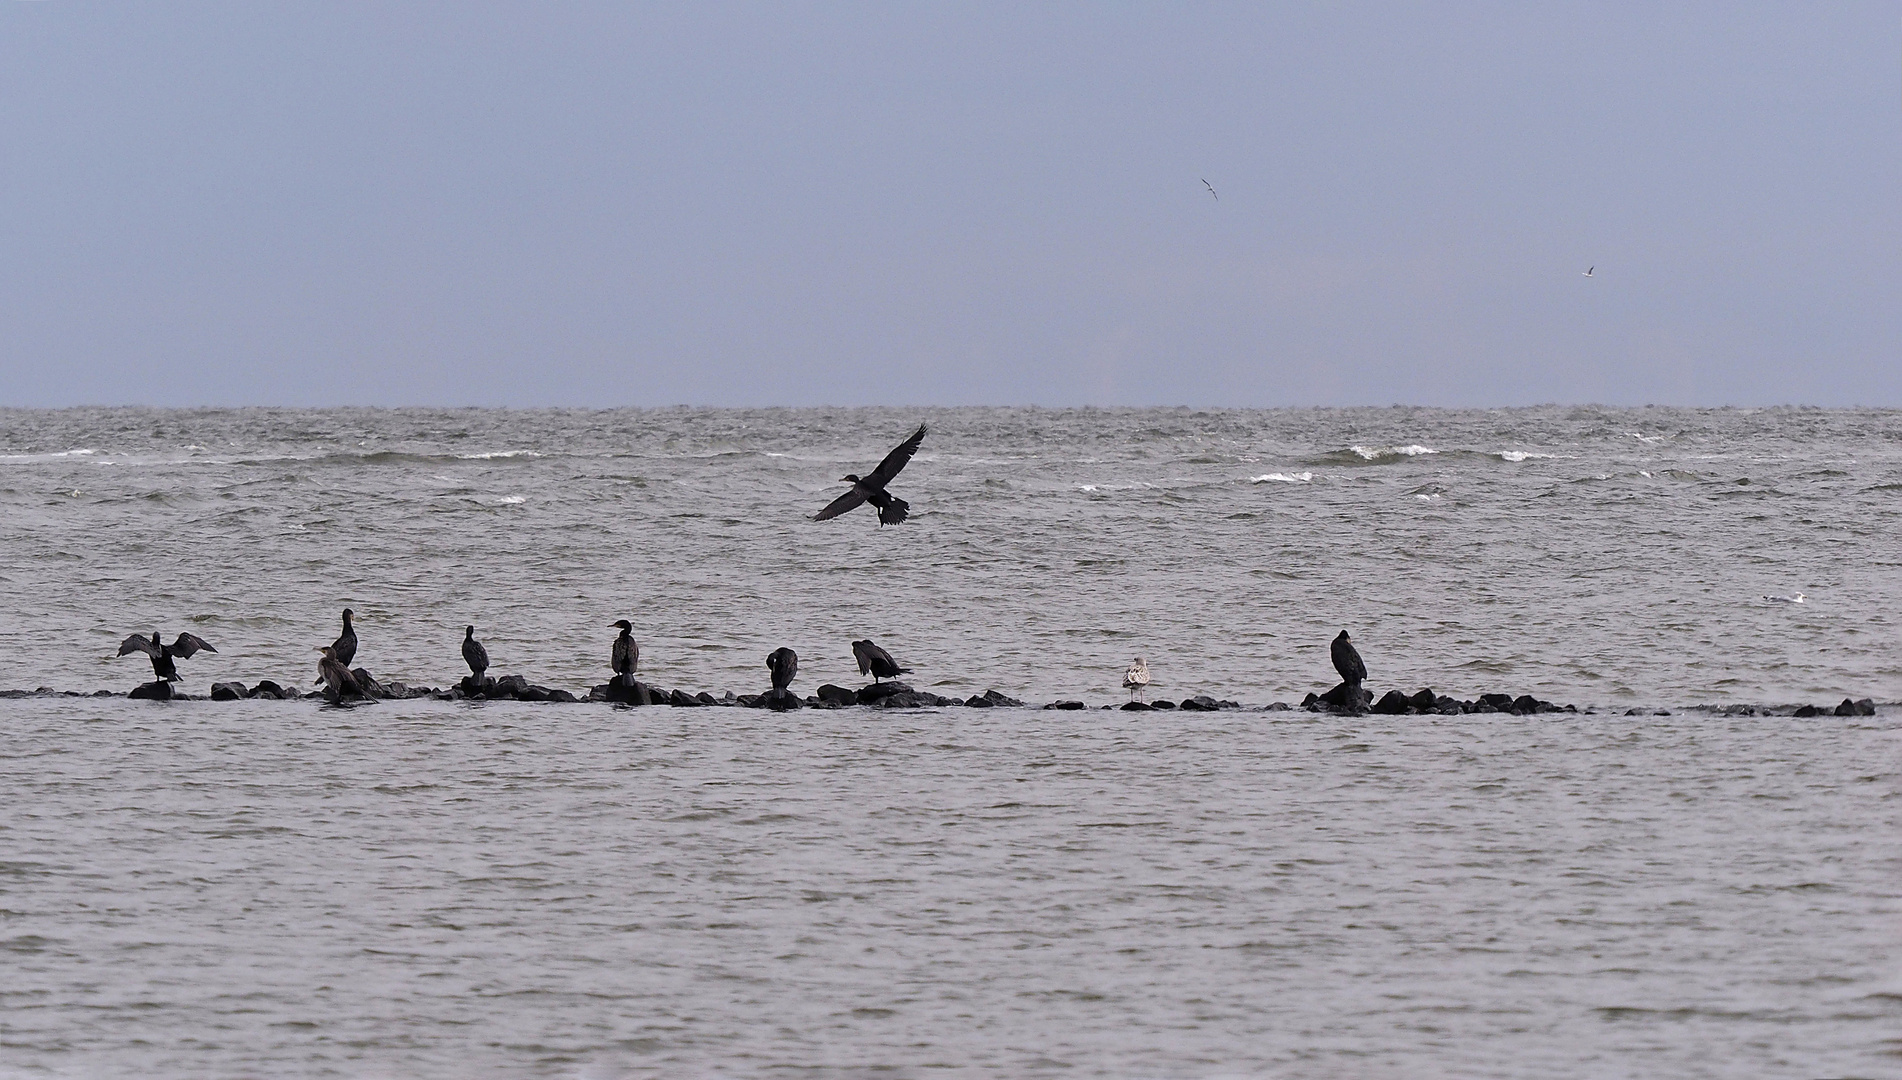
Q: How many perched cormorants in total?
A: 8